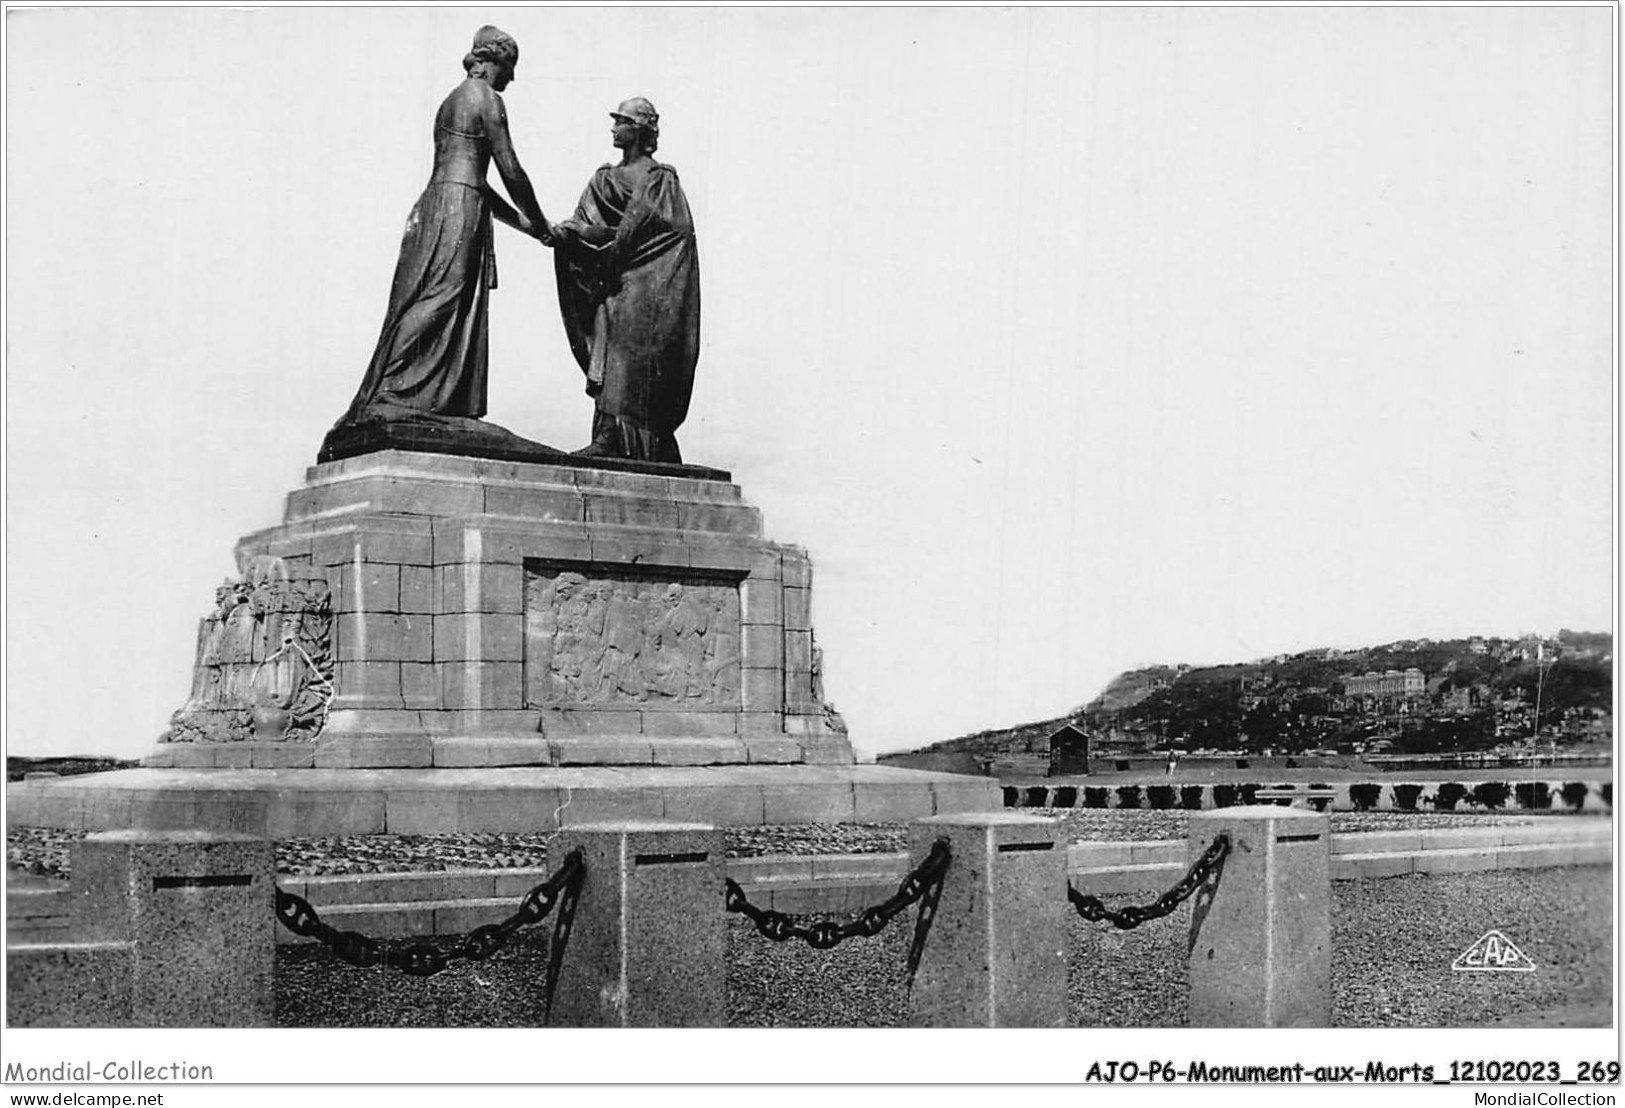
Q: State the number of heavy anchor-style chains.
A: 3